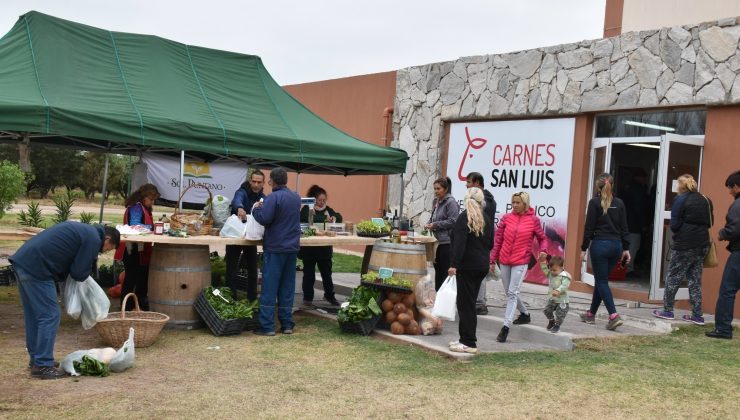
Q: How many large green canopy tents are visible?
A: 1